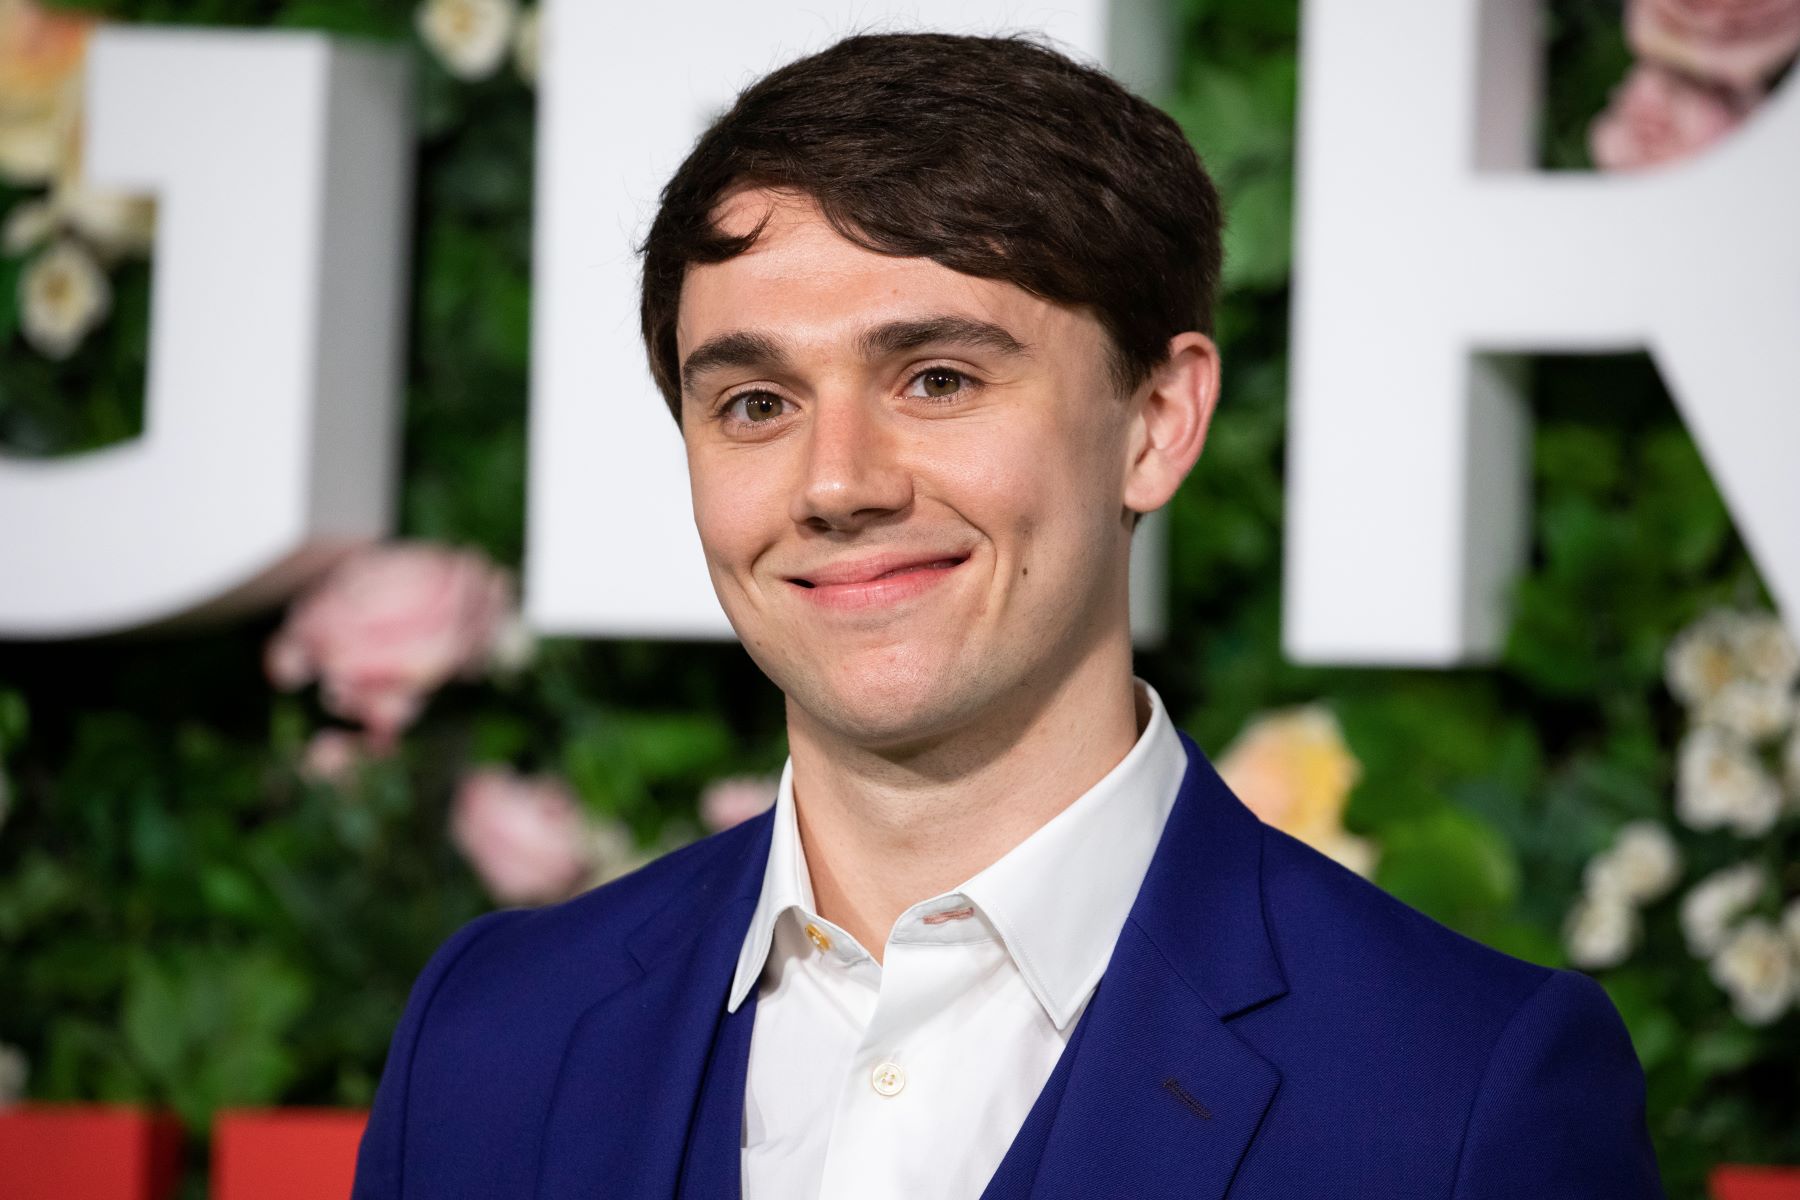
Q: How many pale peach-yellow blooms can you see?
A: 2